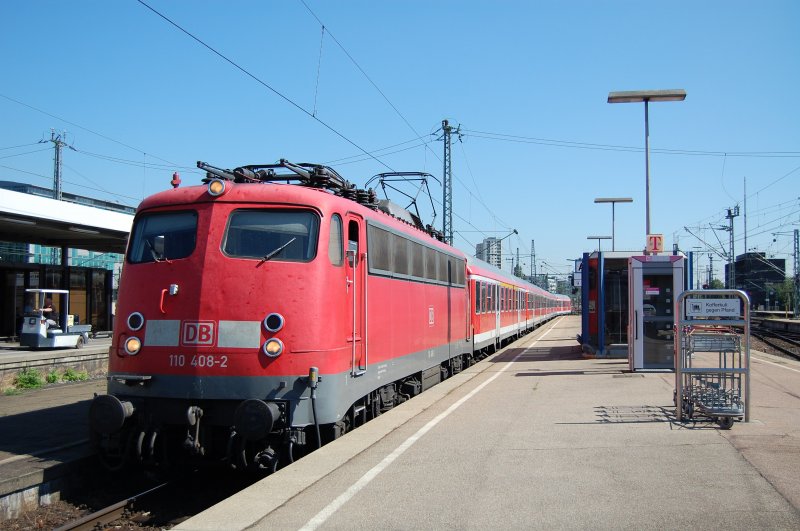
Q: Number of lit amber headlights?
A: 3